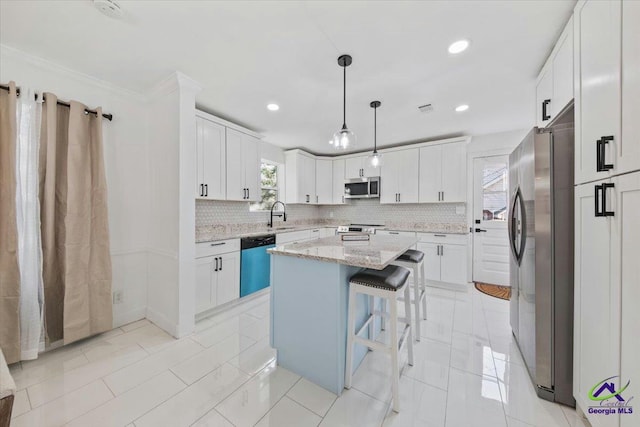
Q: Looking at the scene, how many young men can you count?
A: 0